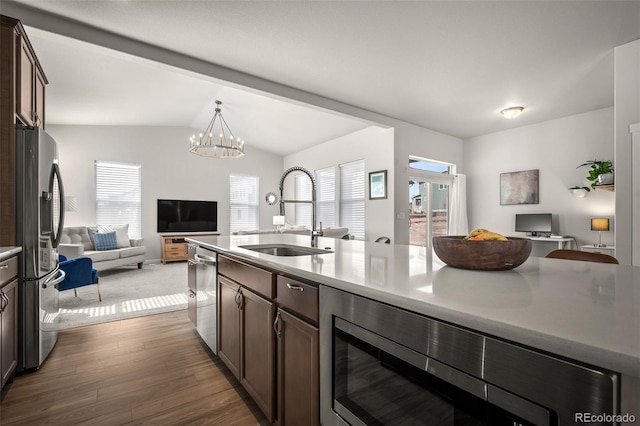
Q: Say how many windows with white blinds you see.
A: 5